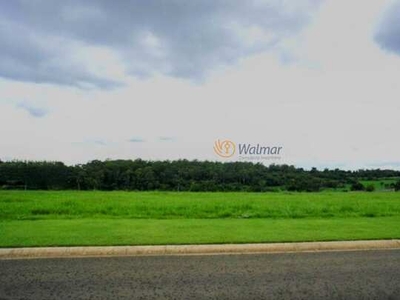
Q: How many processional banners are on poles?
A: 0